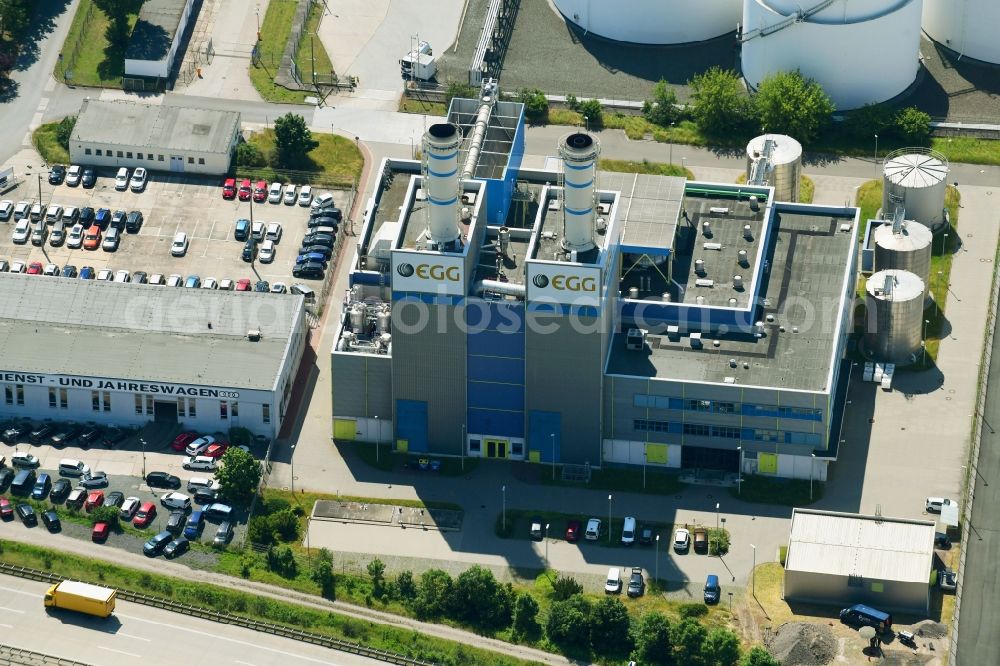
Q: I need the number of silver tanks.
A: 4